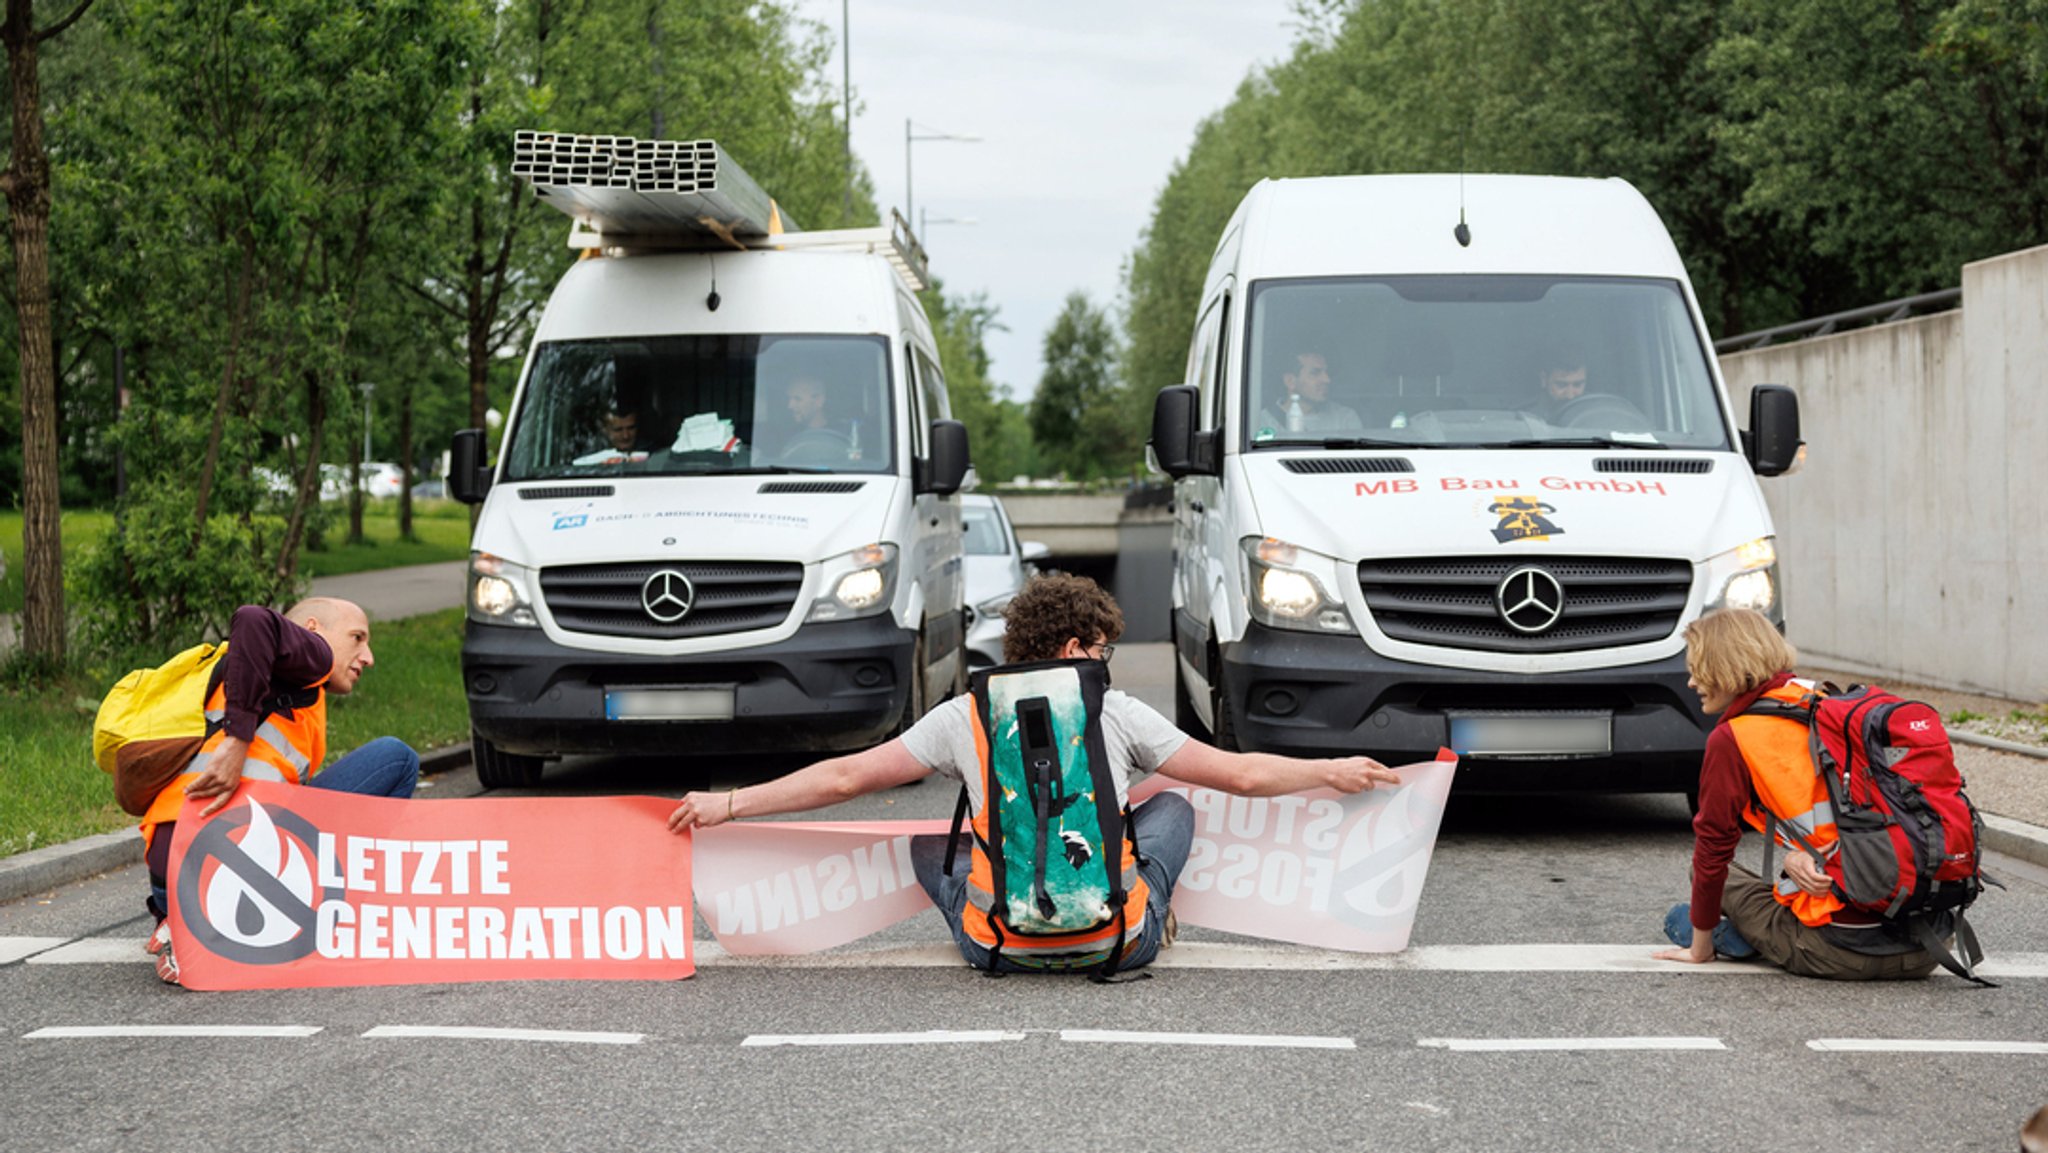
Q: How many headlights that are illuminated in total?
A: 4